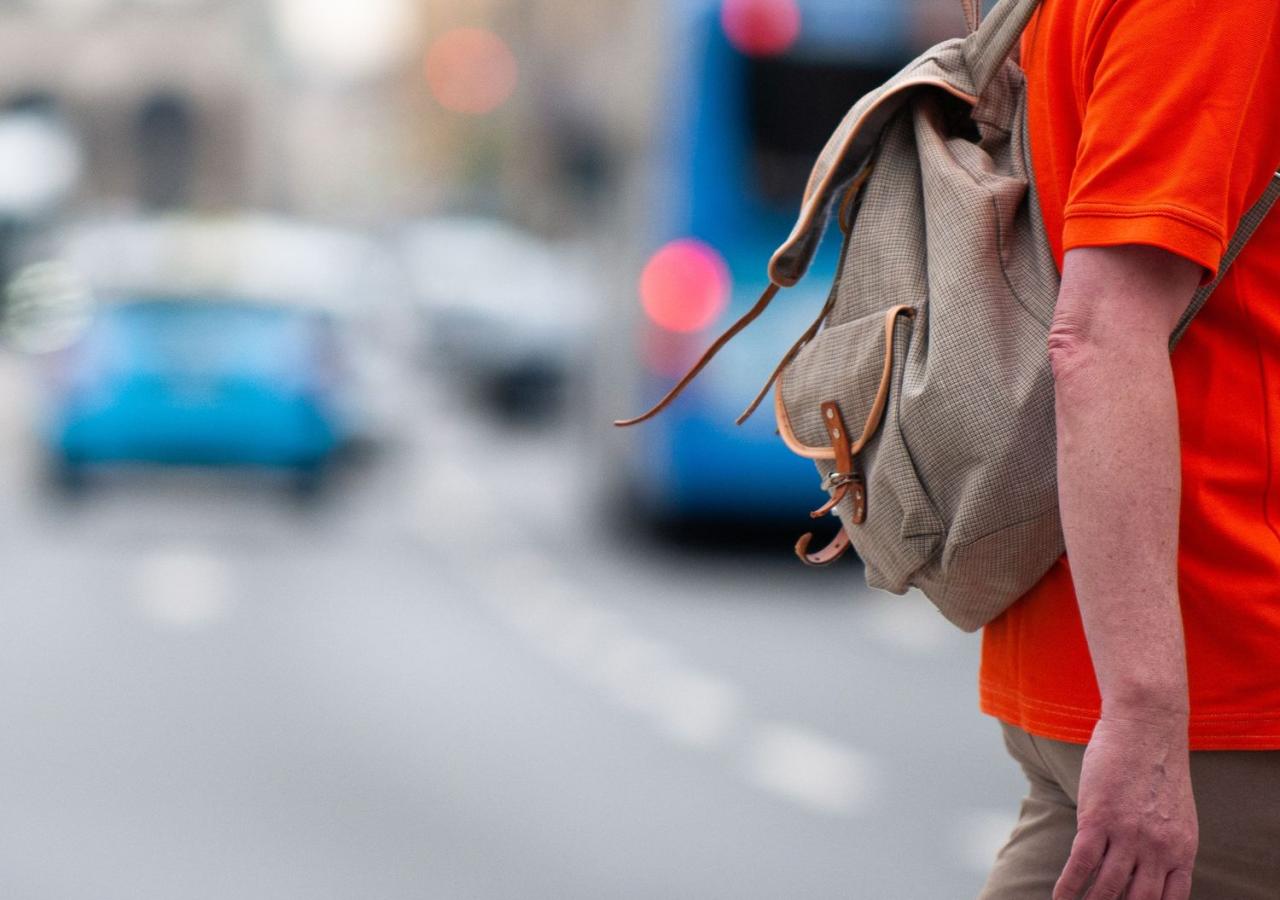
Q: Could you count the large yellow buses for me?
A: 0